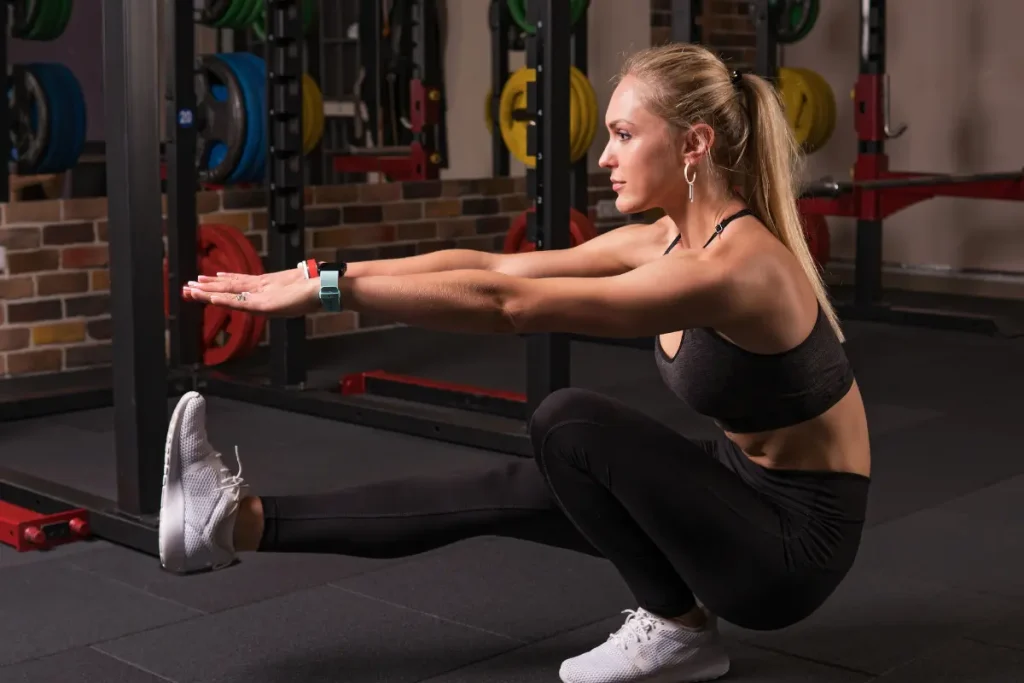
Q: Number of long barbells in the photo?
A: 1